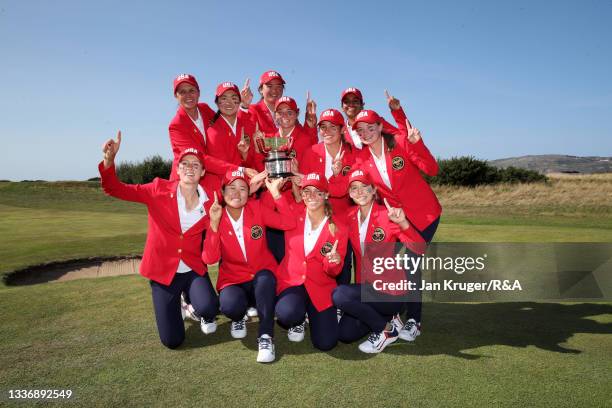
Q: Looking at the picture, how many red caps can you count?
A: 11